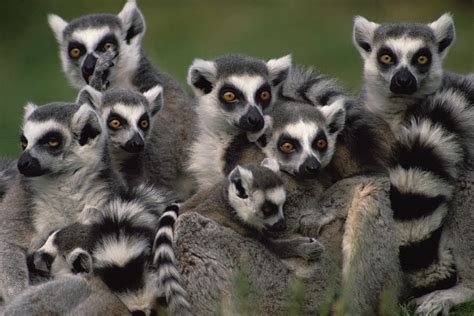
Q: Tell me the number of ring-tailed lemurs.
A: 8